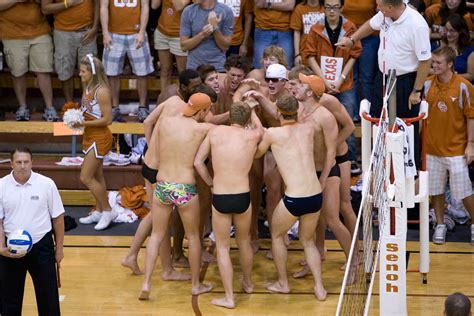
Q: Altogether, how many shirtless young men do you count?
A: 11